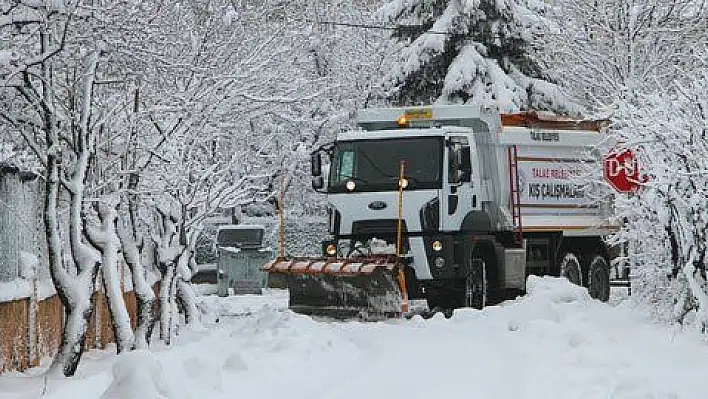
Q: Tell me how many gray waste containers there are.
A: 1